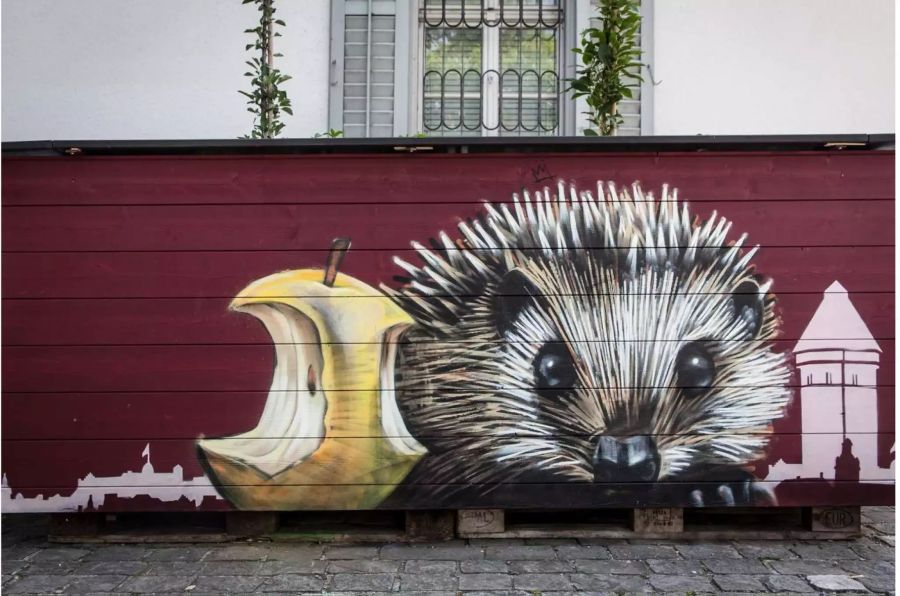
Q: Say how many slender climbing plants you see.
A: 2